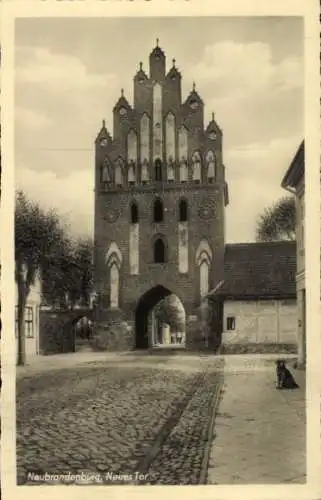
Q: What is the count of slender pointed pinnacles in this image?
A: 7